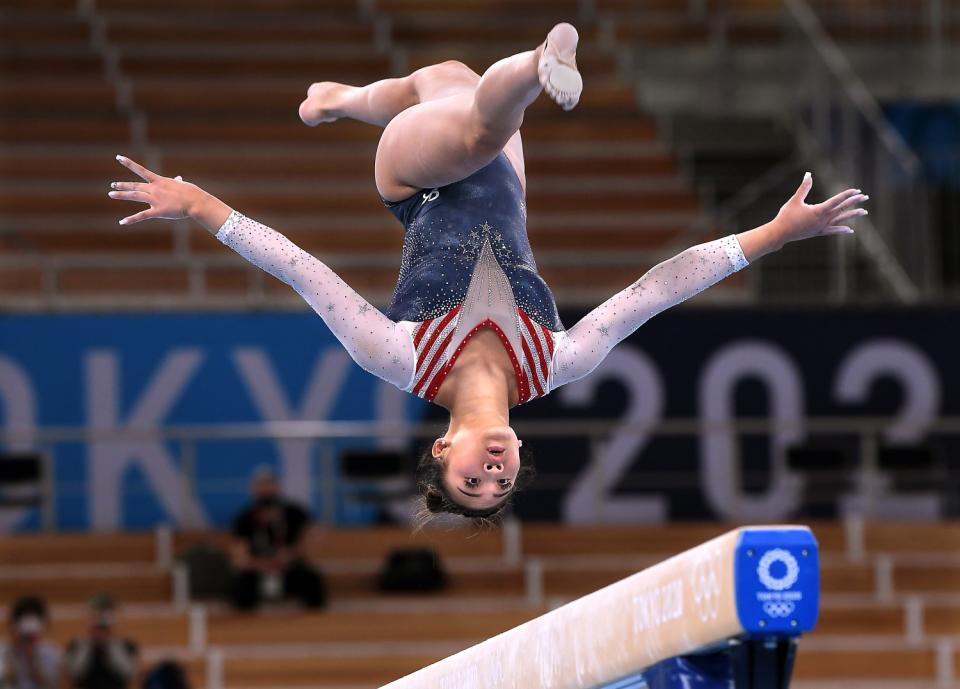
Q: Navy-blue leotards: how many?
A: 1